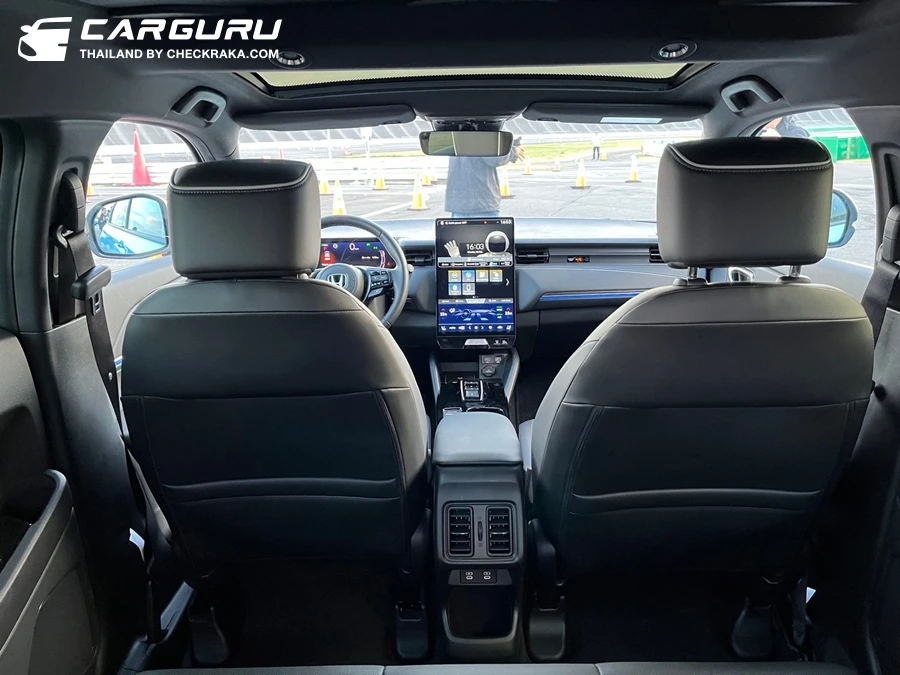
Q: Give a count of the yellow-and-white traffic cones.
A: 13